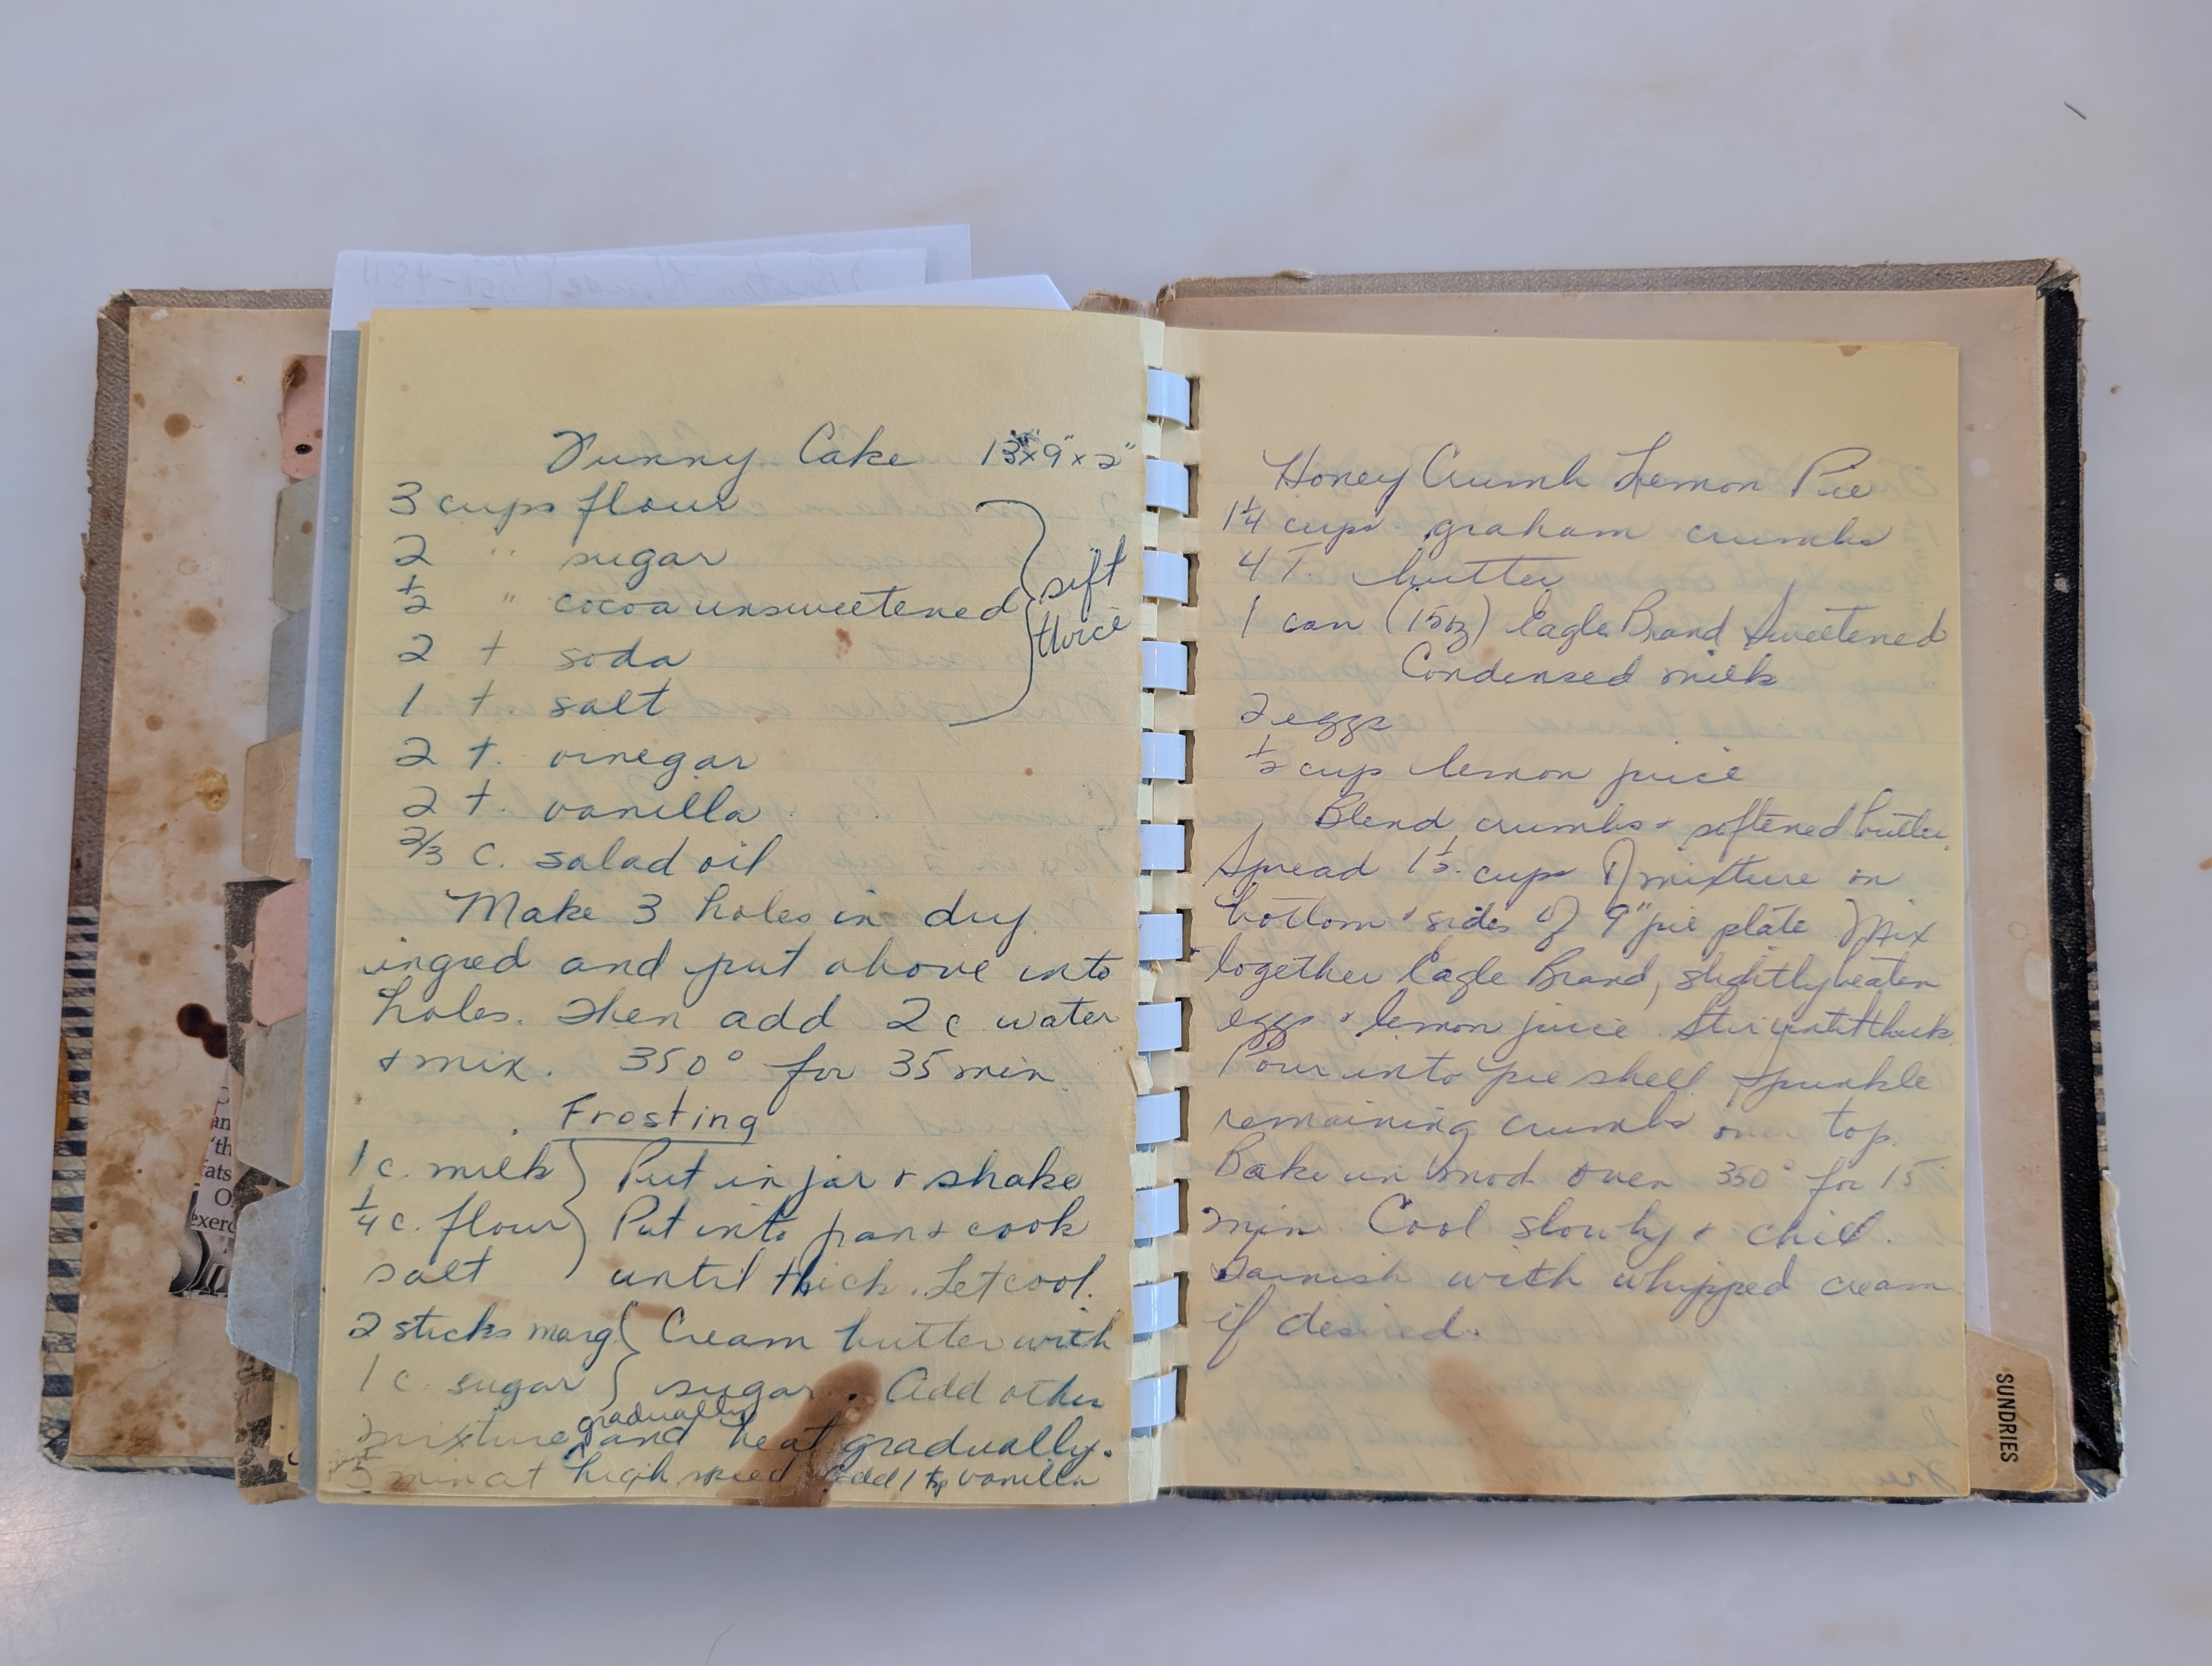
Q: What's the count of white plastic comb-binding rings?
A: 12